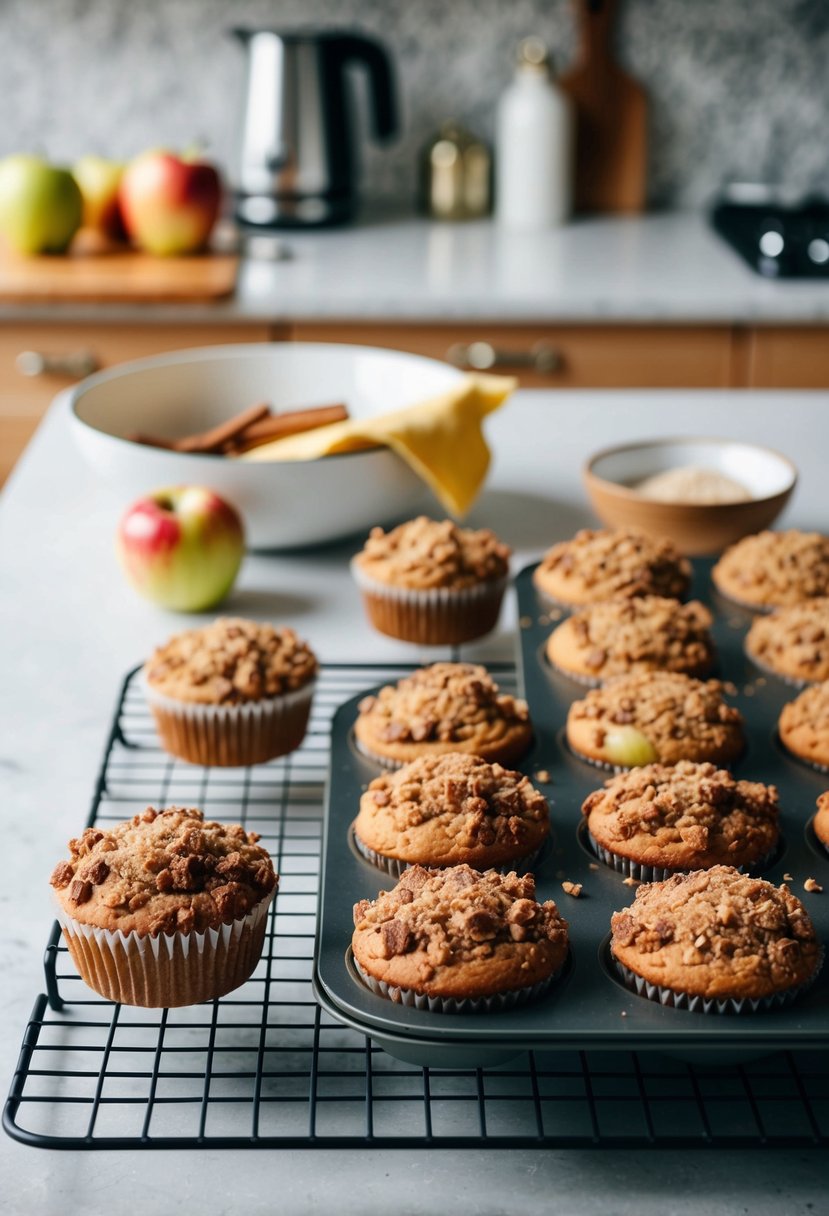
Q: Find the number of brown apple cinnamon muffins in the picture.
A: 15